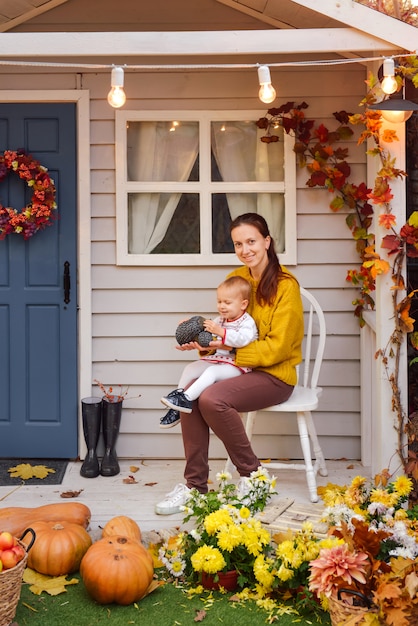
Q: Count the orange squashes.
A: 4